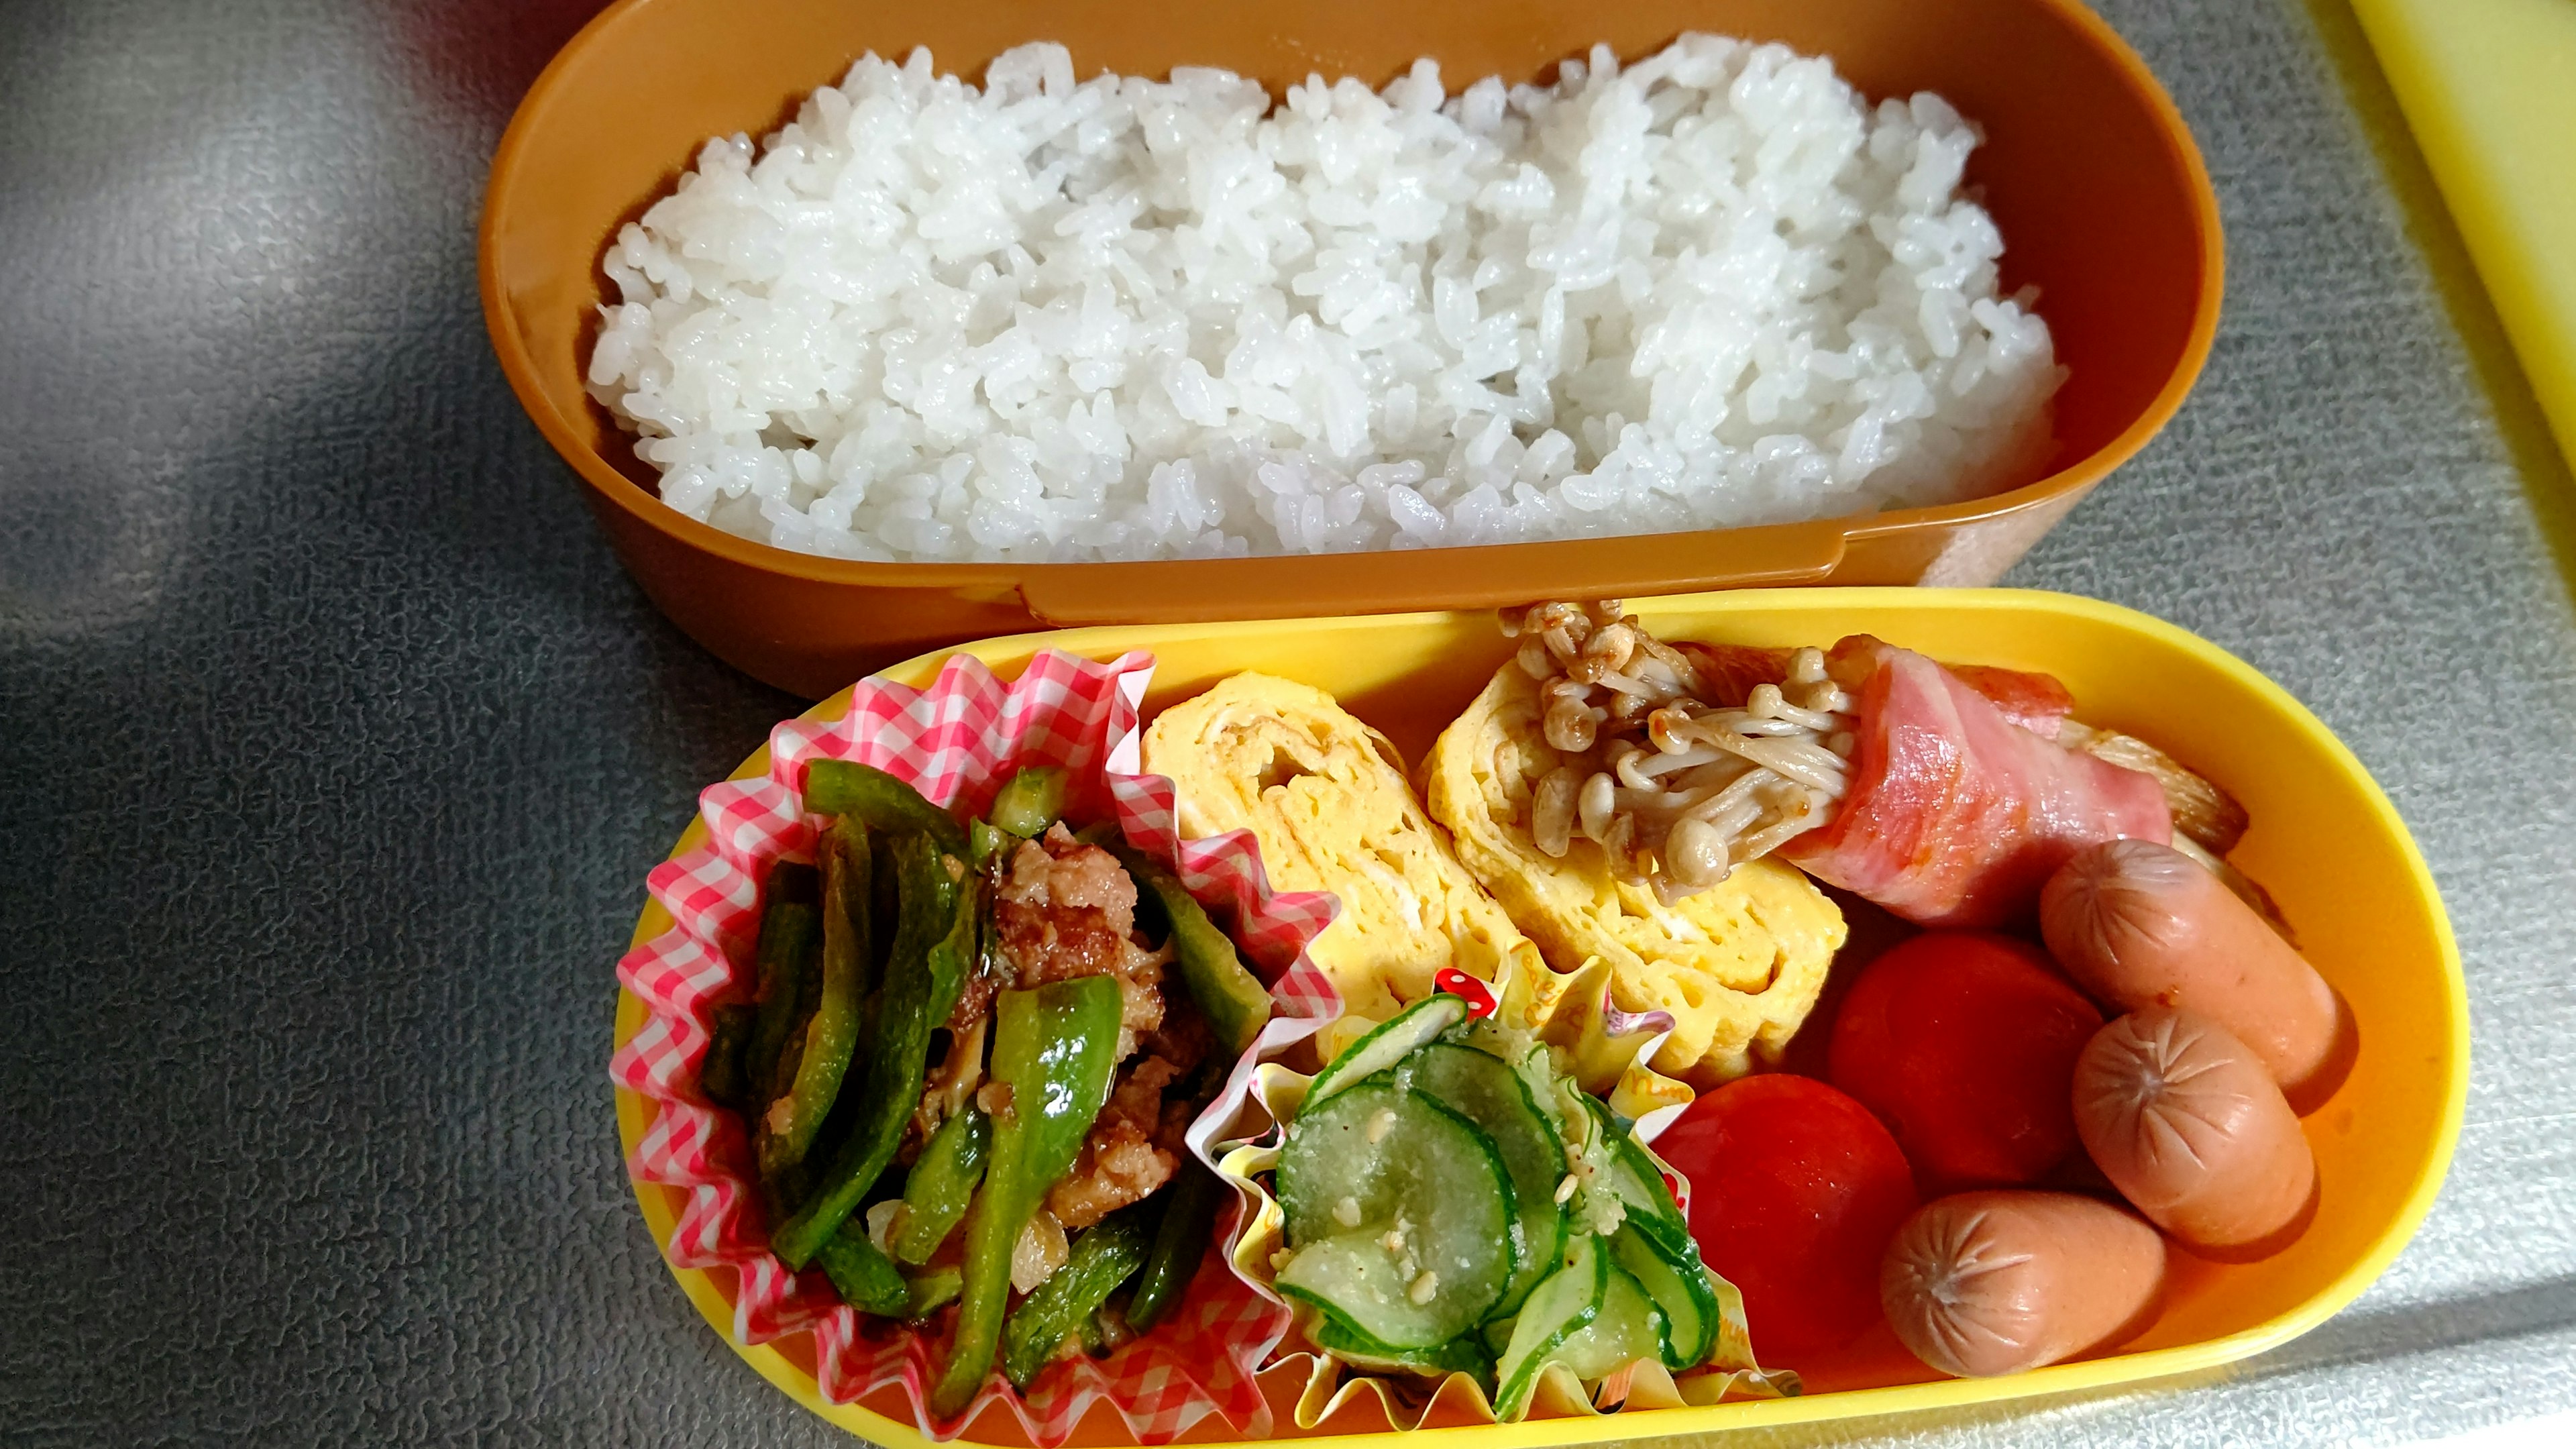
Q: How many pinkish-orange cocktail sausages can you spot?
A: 3